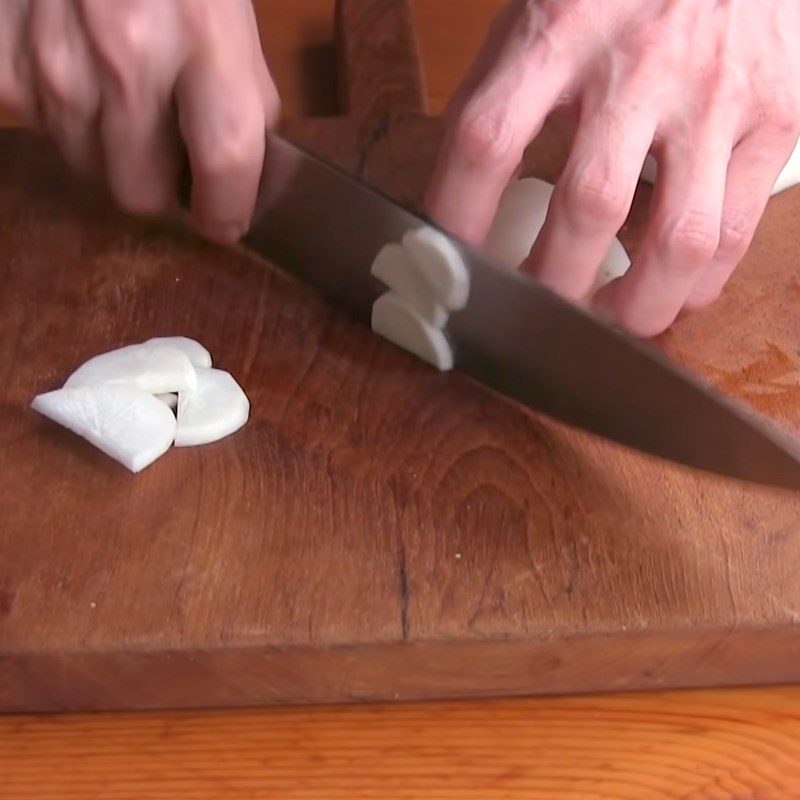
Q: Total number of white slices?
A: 7